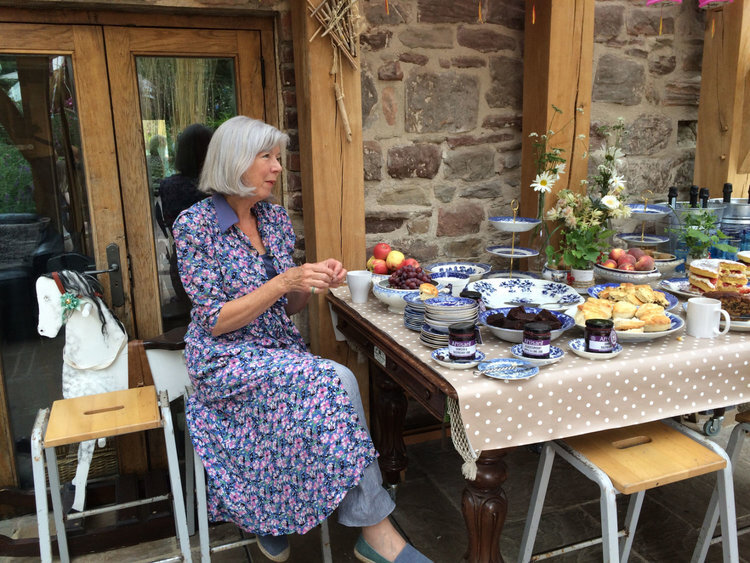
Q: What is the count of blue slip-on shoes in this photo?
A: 2